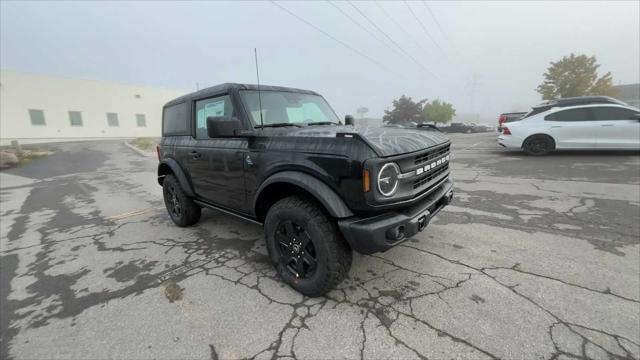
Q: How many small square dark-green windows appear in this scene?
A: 4